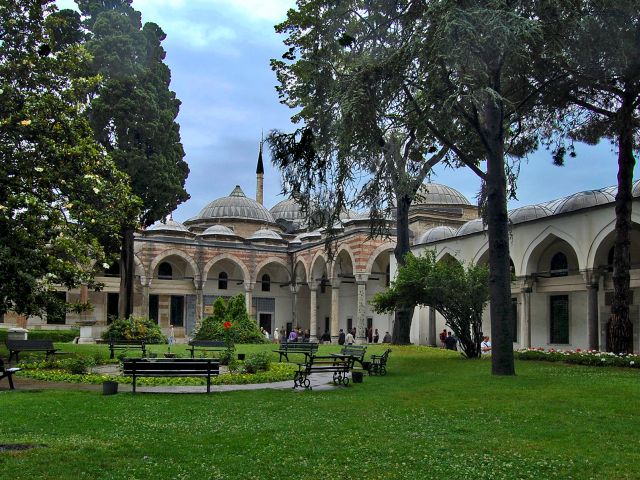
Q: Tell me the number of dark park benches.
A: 9